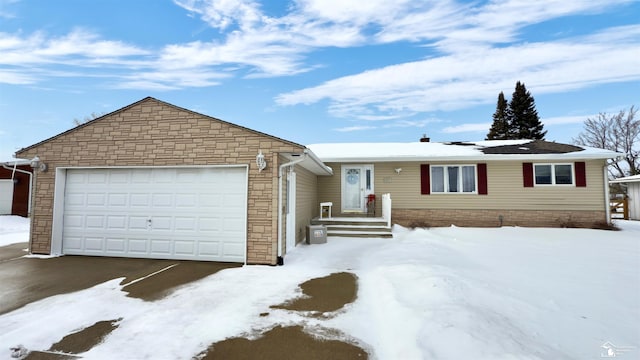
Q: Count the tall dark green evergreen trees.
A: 2